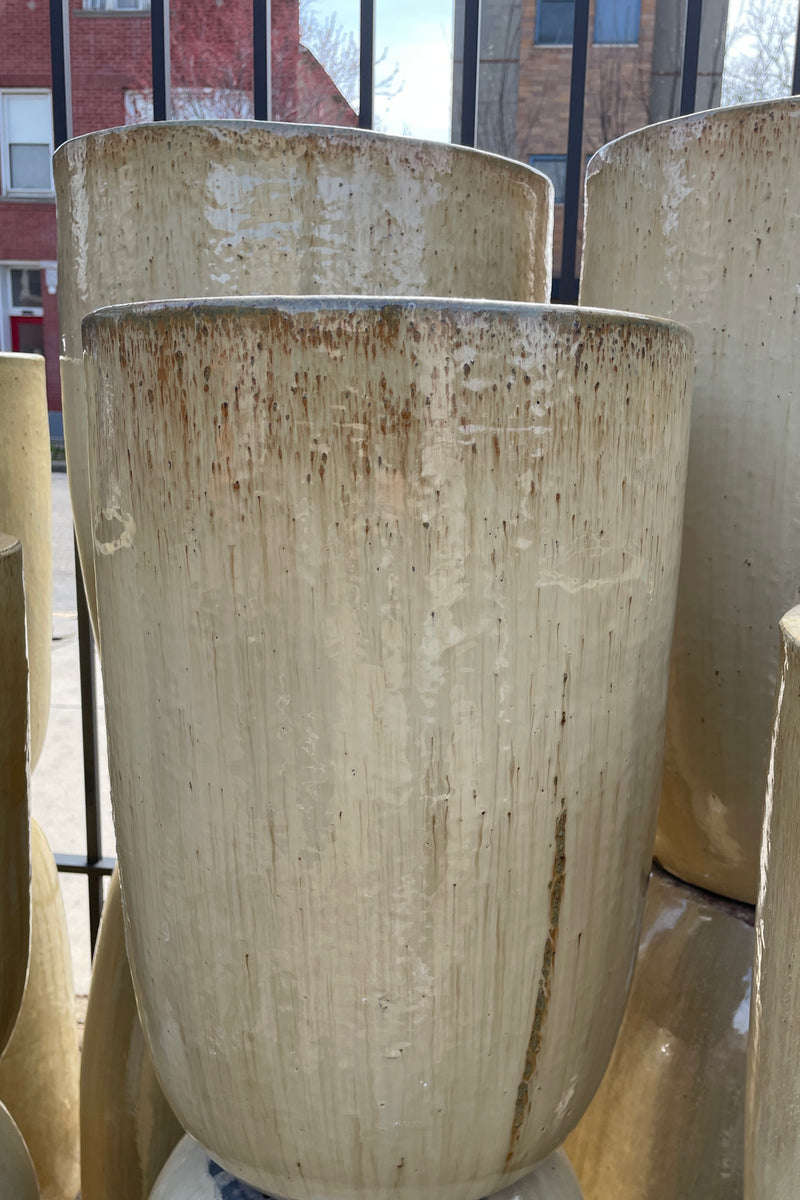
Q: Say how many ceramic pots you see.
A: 11